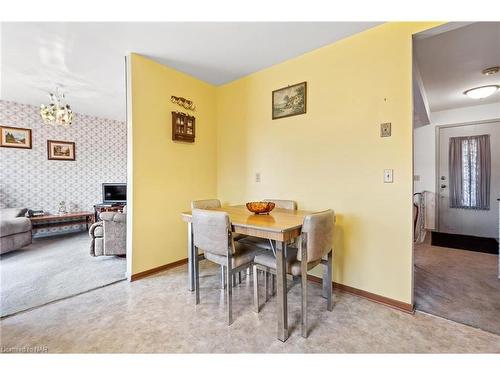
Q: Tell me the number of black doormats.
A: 1